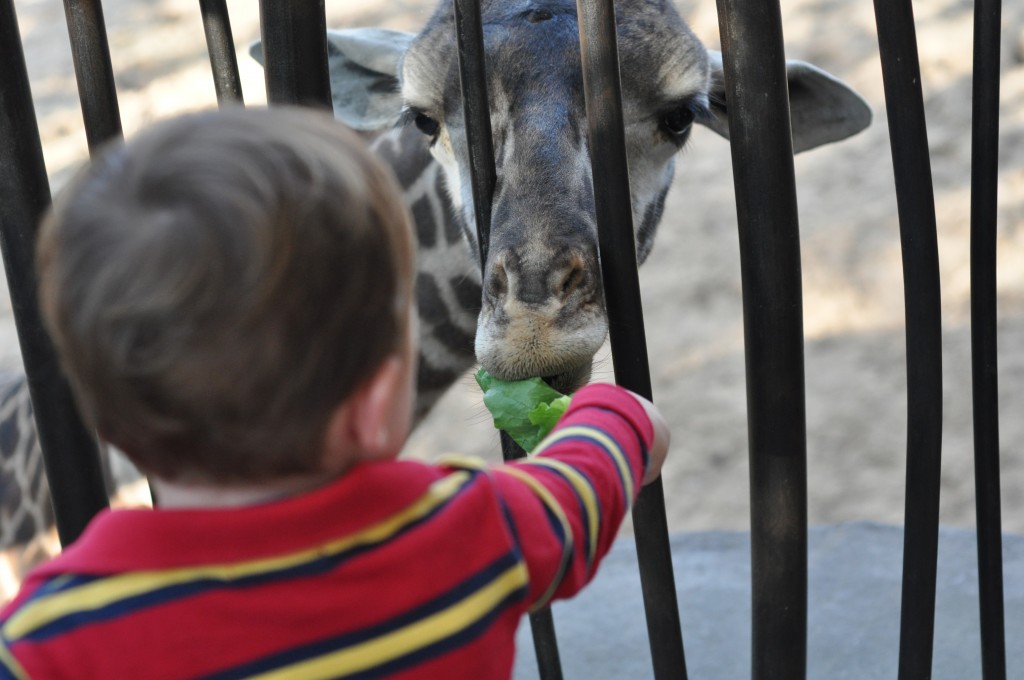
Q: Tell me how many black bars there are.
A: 9